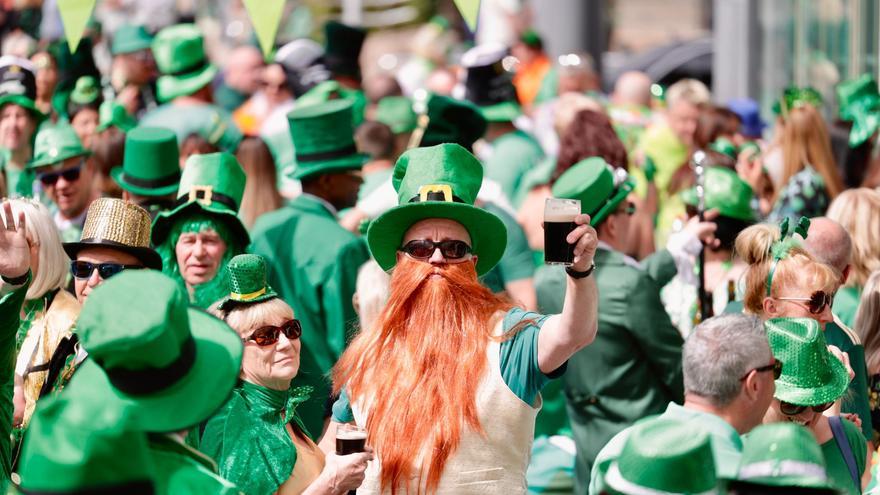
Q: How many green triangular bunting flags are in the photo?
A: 3